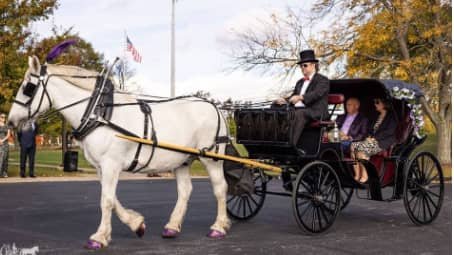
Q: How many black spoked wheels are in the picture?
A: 4